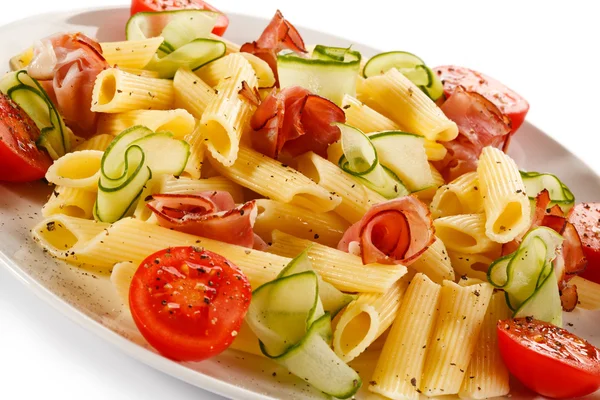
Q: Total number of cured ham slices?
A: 7